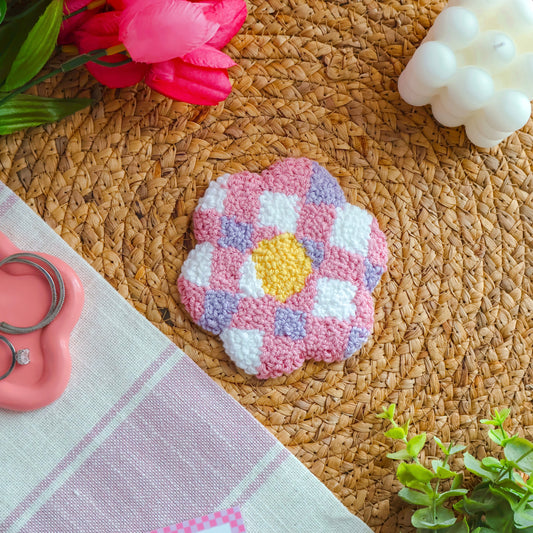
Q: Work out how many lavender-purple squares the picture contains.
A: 7